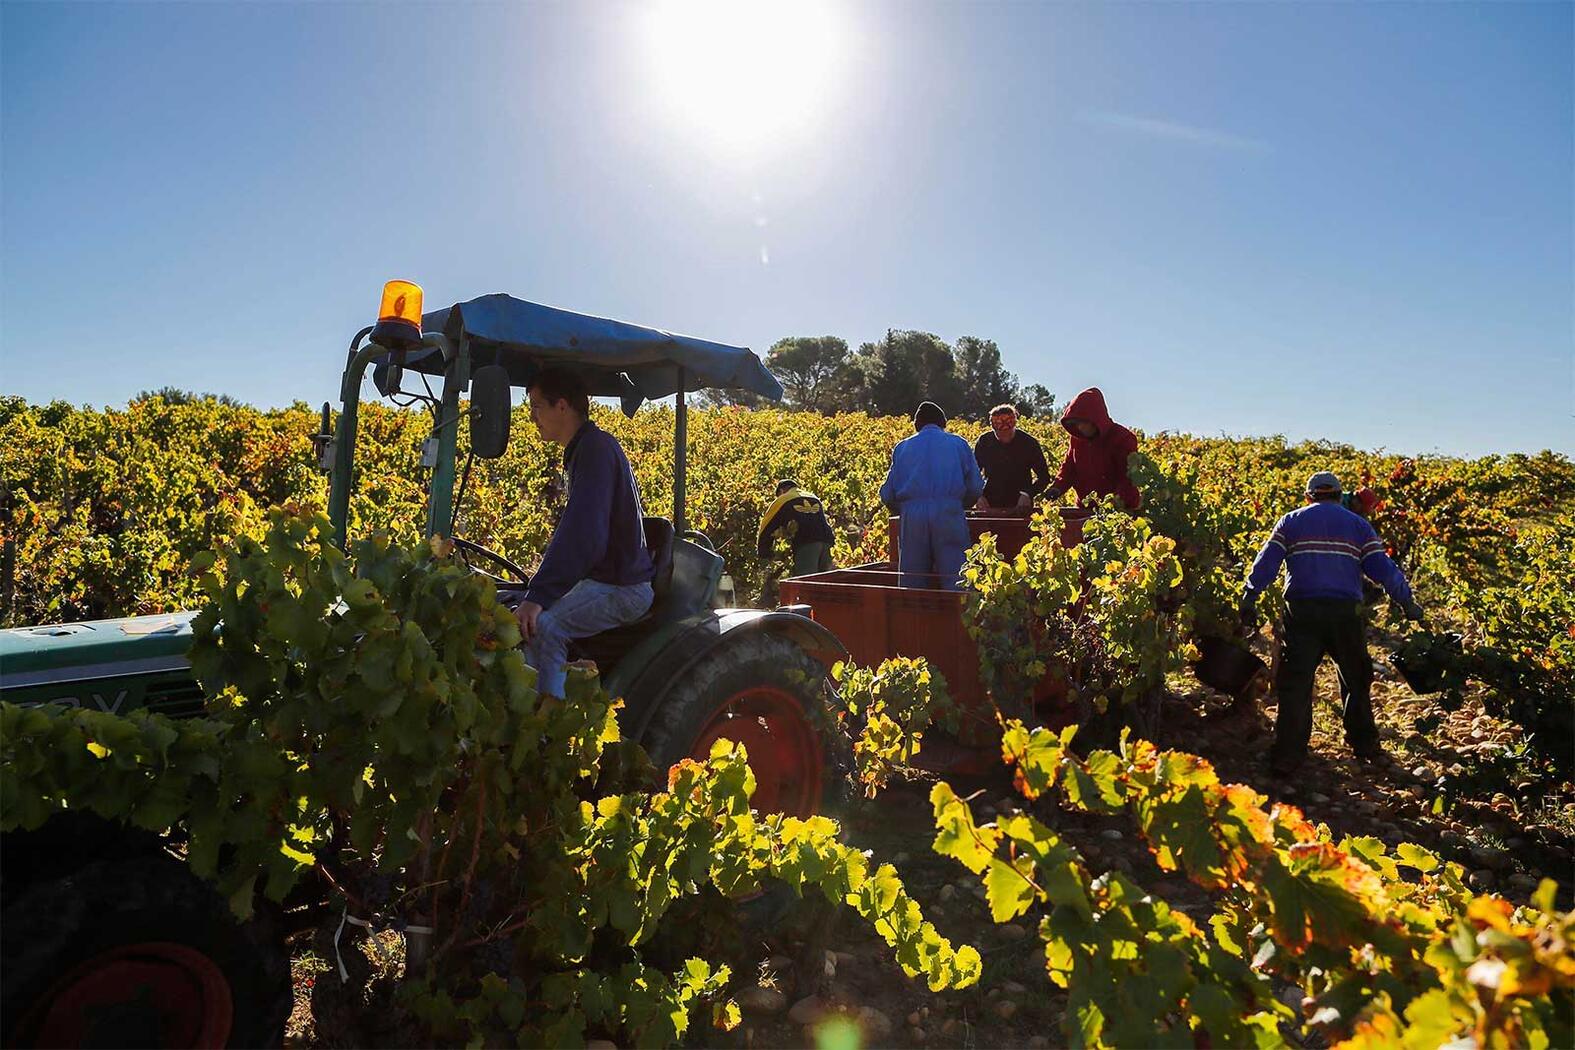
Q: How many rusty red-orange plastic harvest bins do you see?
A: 2